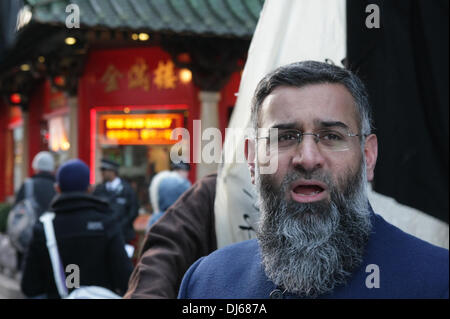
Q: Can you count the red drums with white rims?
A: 0